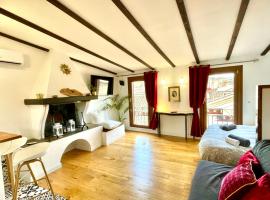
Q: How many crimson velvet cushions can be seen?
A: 3